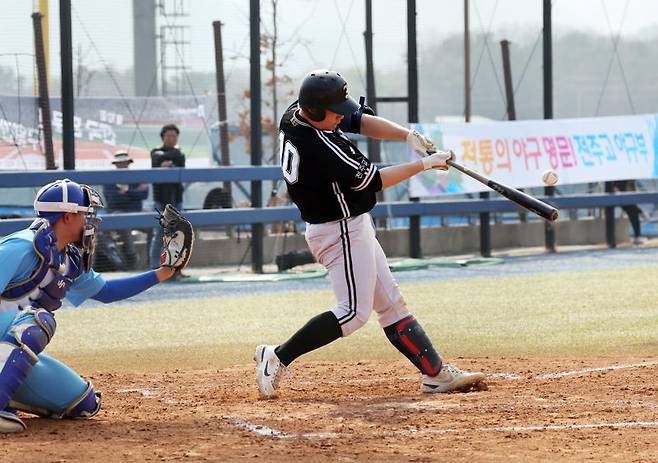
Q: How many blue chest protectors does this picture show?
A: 1